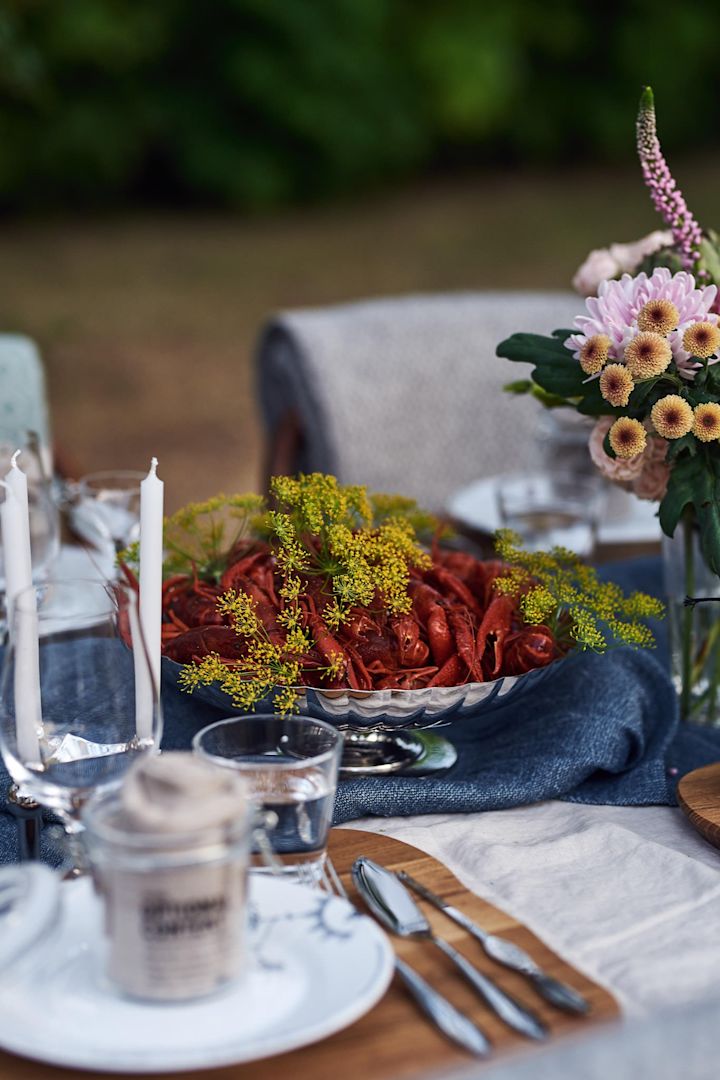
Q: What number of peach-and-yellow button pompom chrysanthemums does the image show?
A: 8